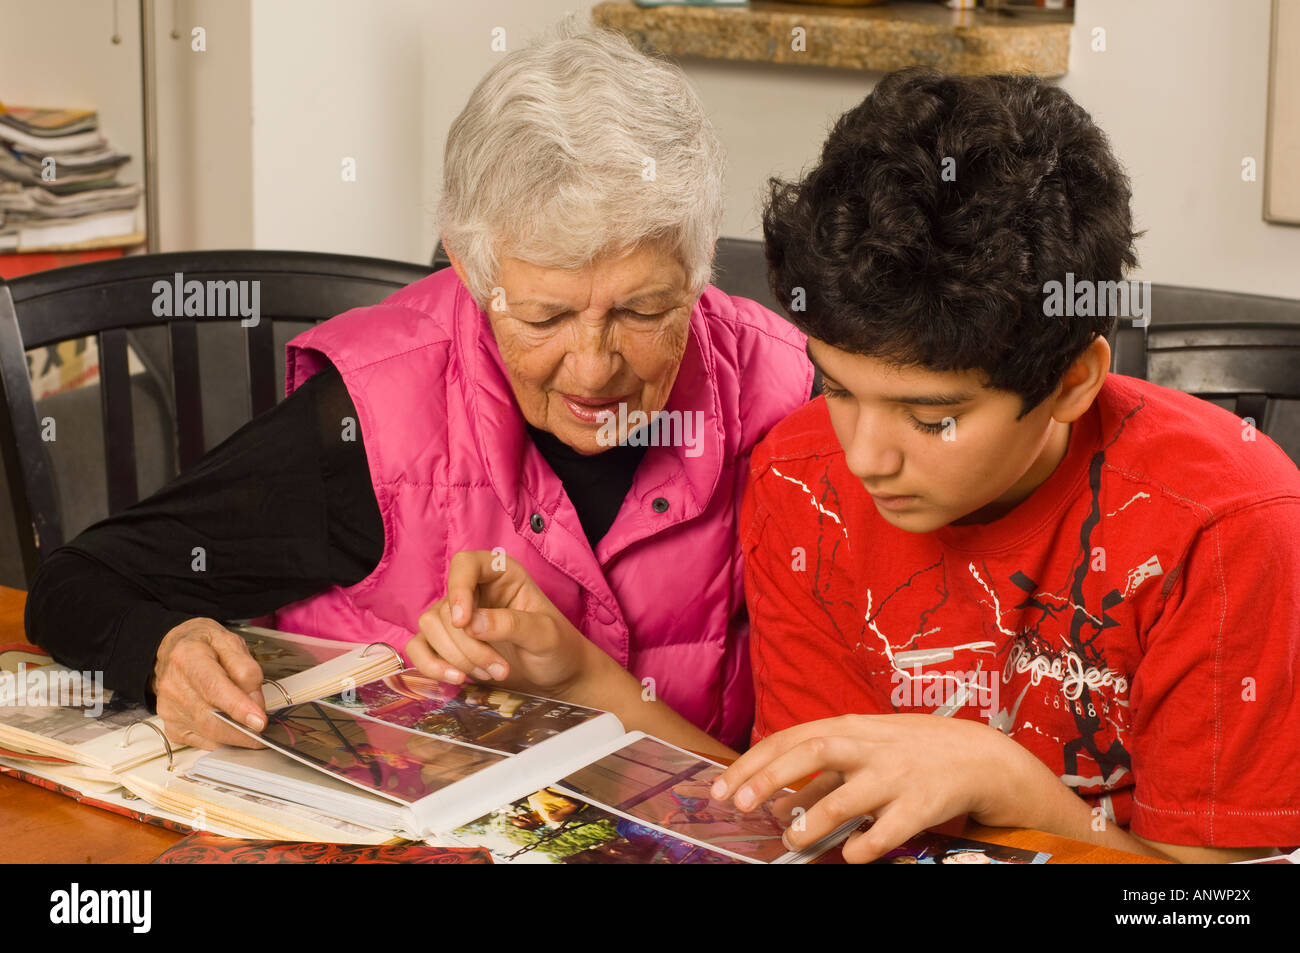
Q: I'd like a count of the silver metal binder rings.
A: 3